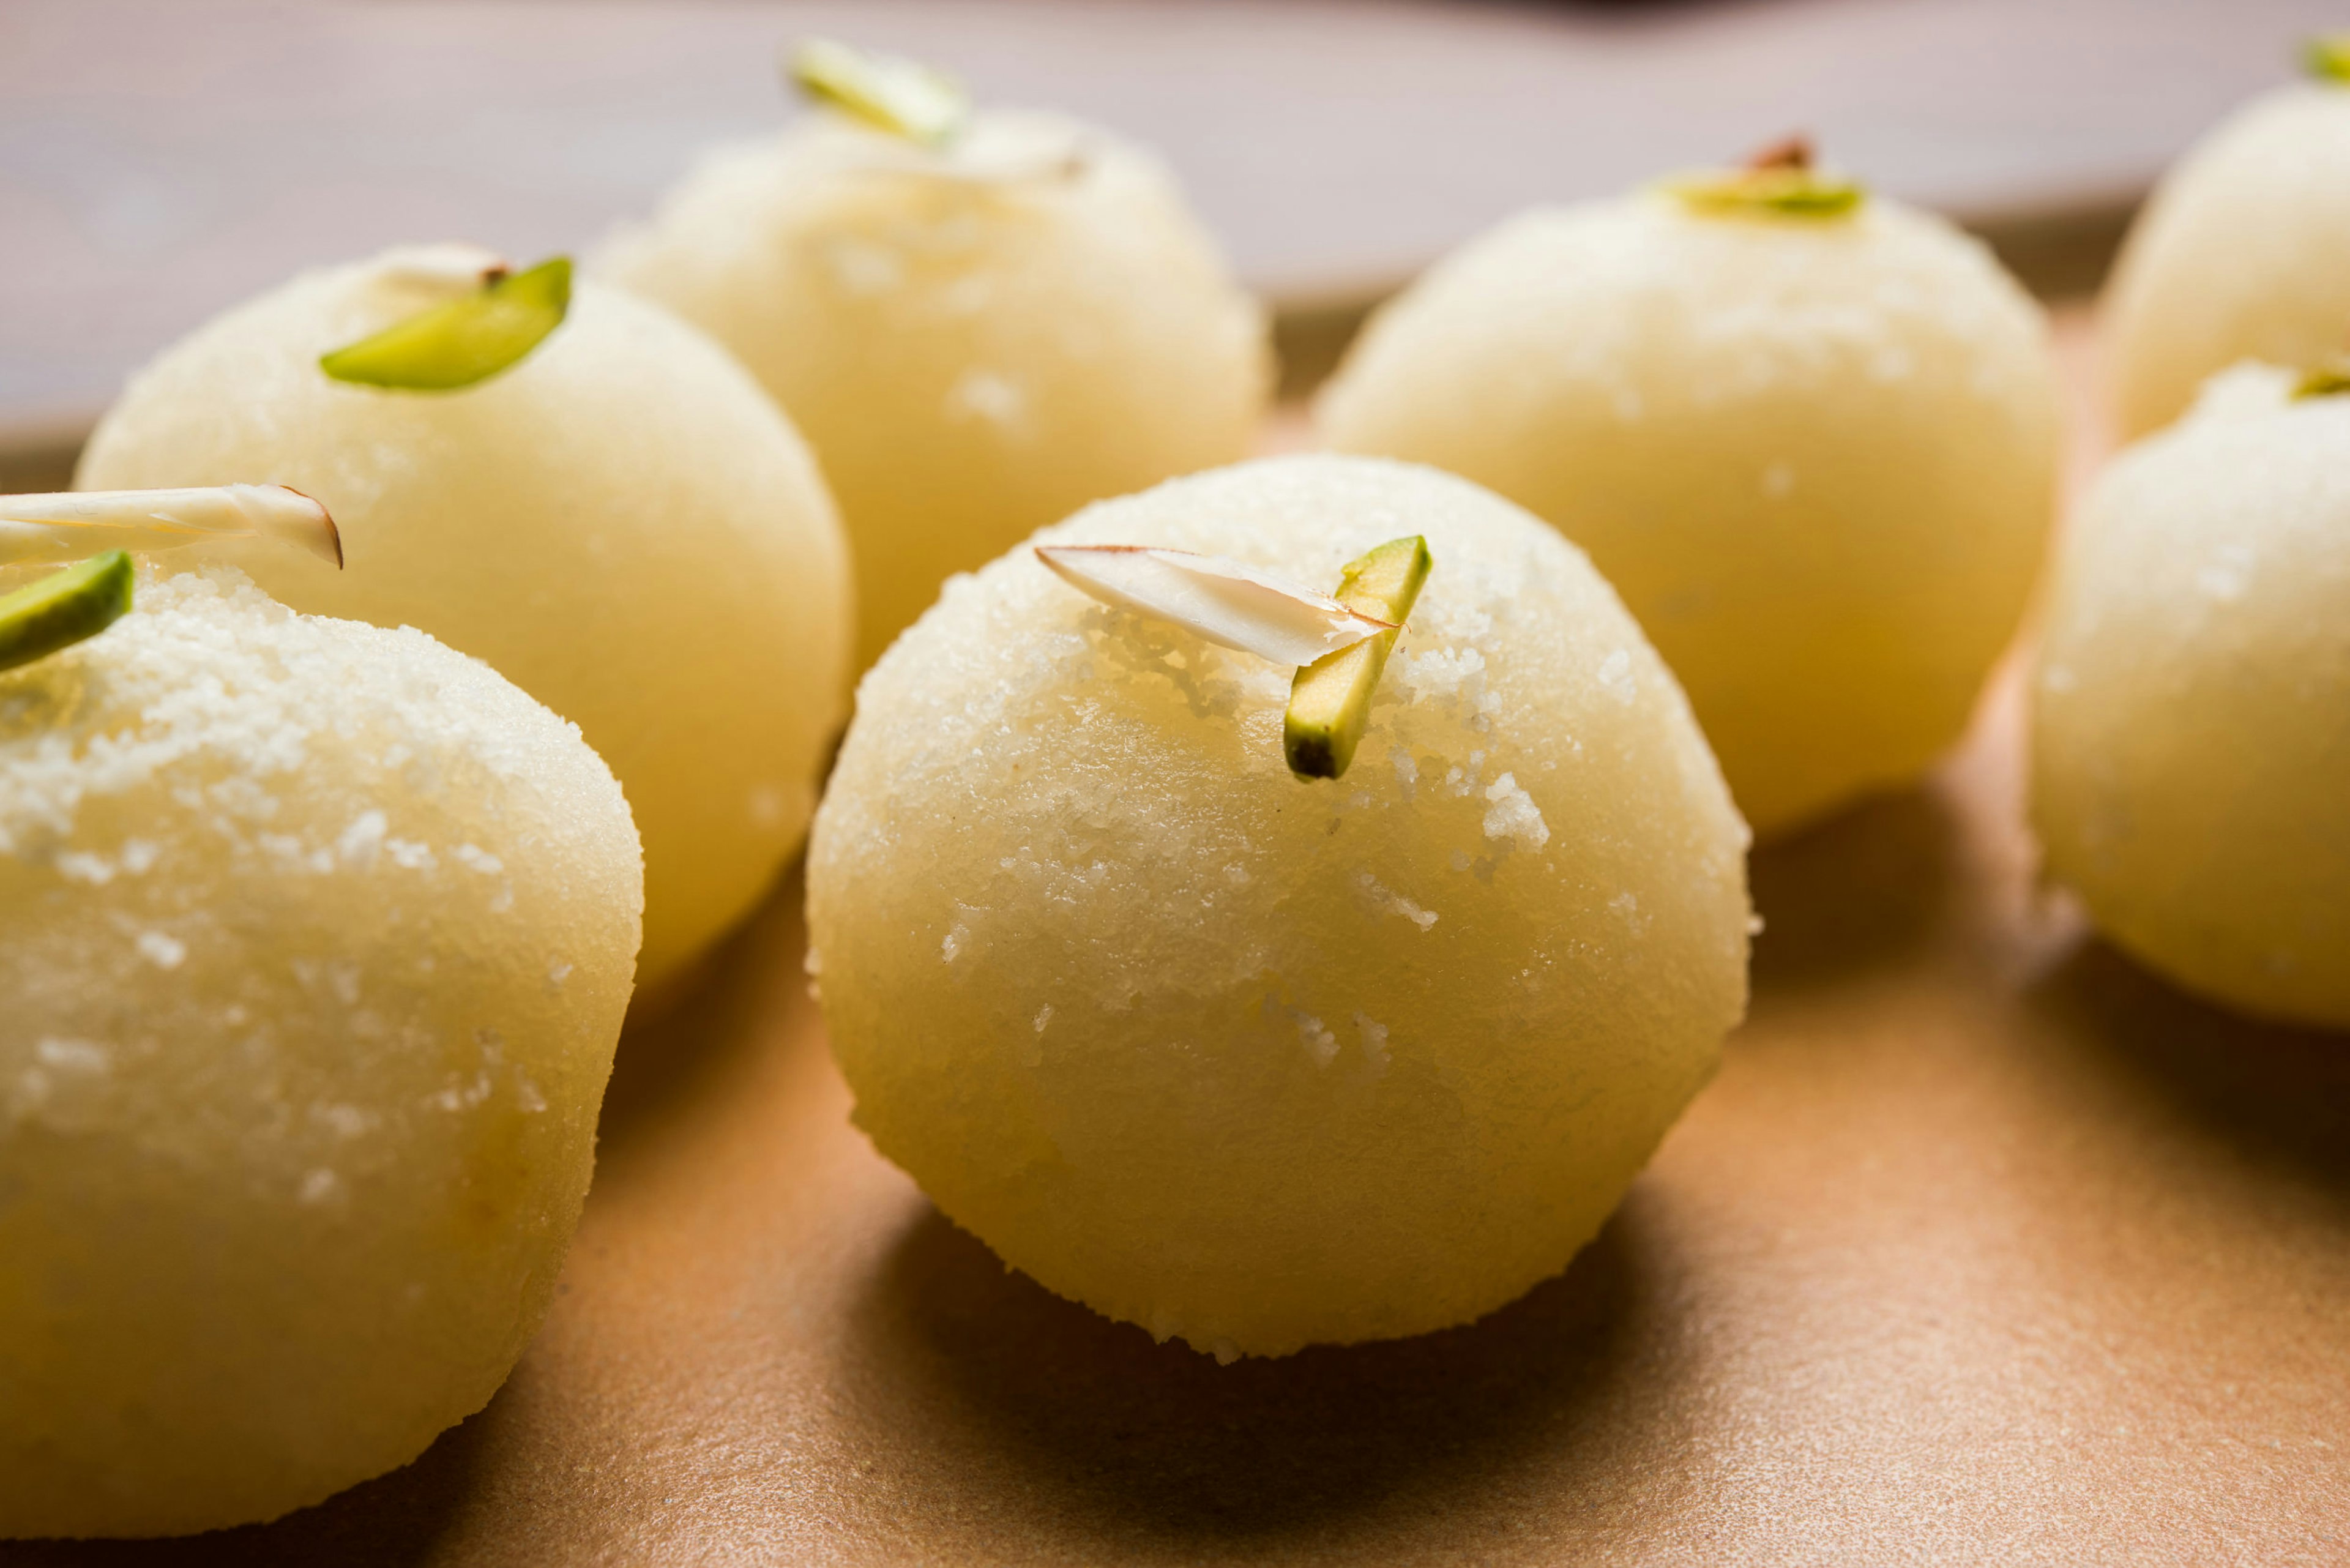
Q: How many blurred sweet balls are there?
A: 5